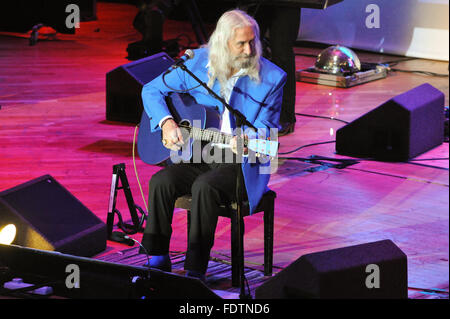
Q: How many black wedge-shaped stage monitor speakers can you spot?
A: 4